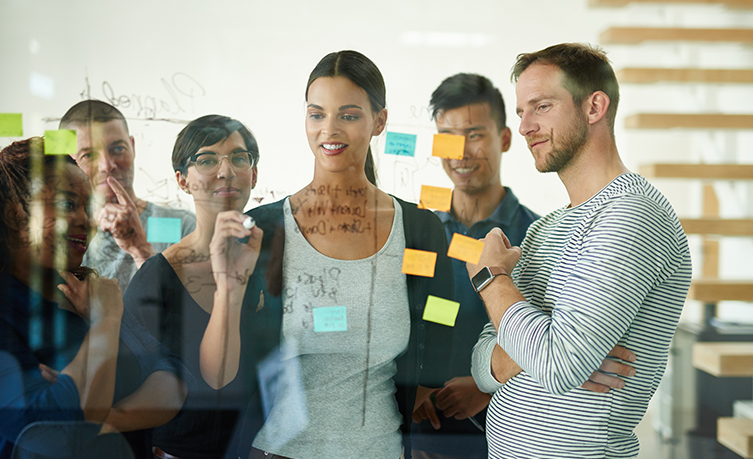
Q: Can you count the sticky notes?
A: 10